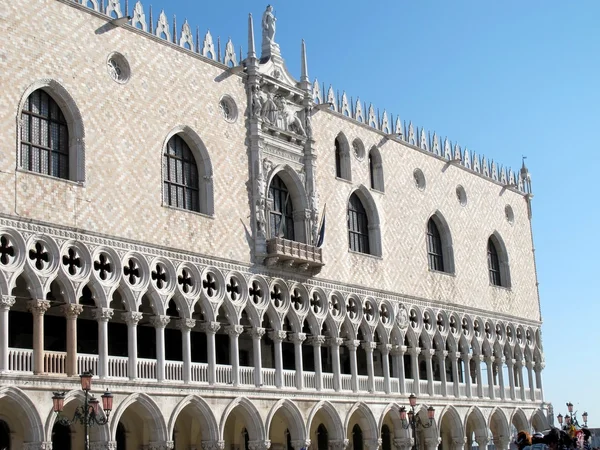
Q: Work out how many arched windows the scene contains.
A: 8